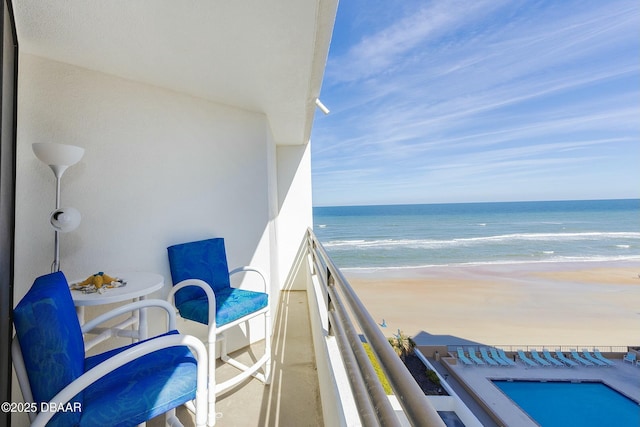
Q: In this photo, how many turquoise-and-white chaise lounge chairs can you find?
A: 12